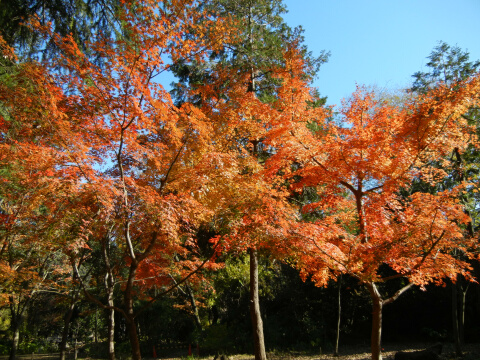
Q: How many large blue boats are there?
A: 0